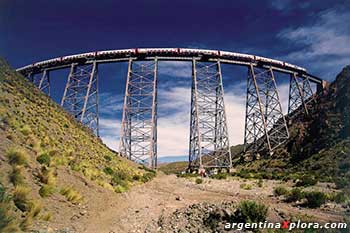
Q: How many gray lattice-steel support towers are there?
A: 6